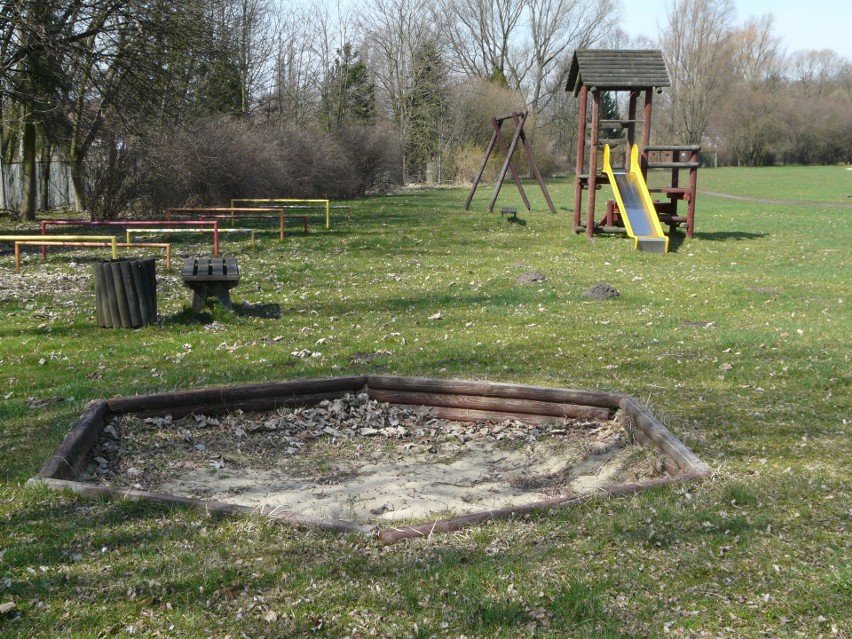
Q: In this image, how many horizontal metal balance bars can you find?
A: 8